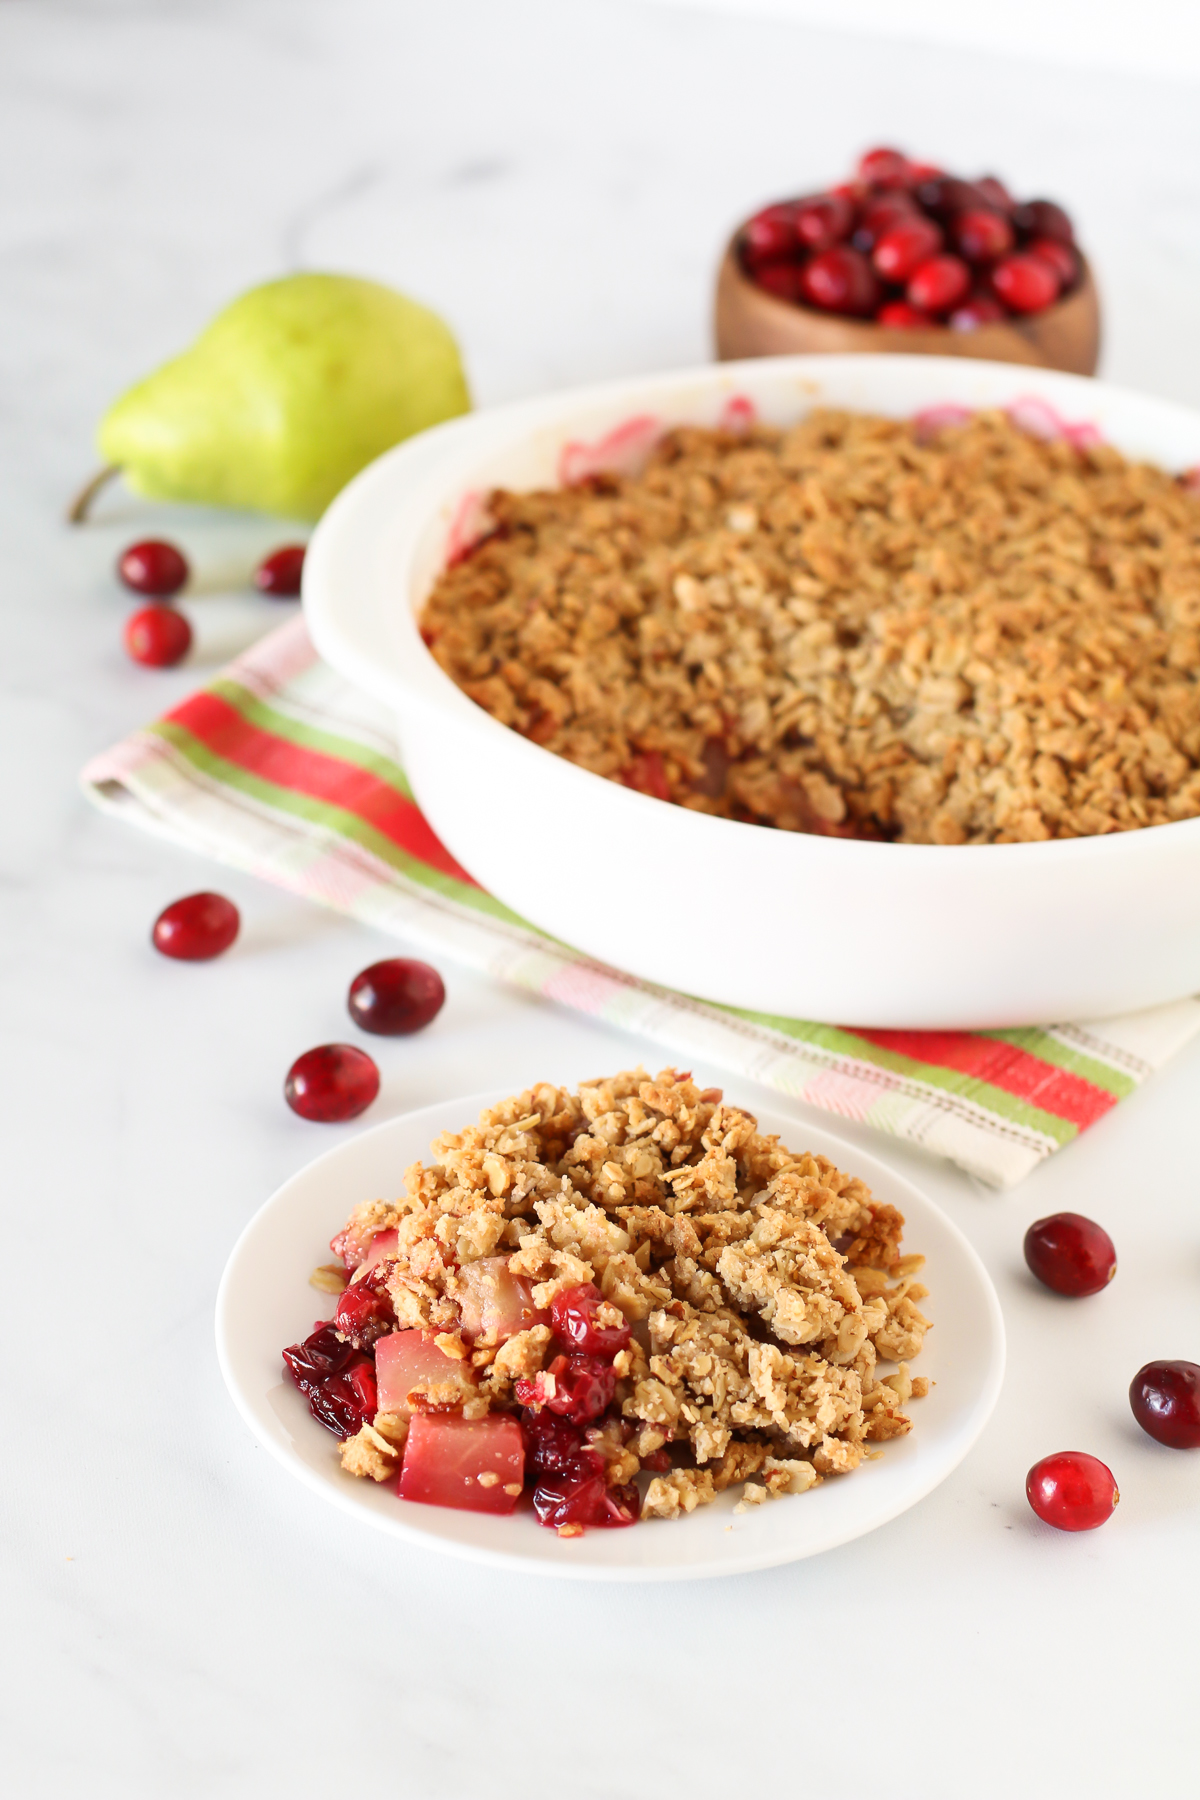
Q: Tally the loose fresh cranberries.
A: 9